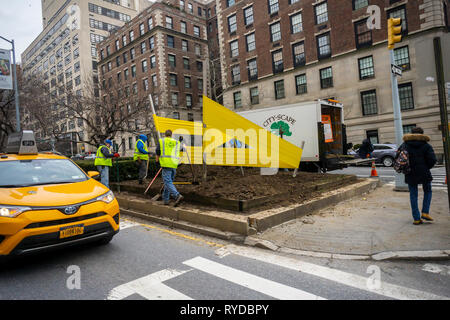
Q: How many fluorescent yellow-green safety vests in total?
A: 3